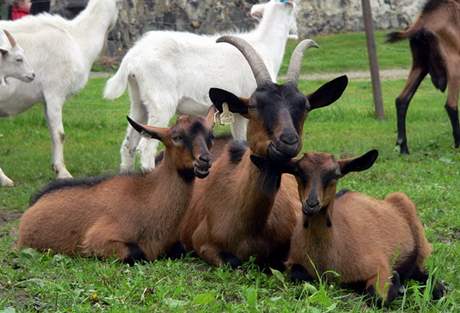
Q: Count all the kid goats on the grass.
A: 2